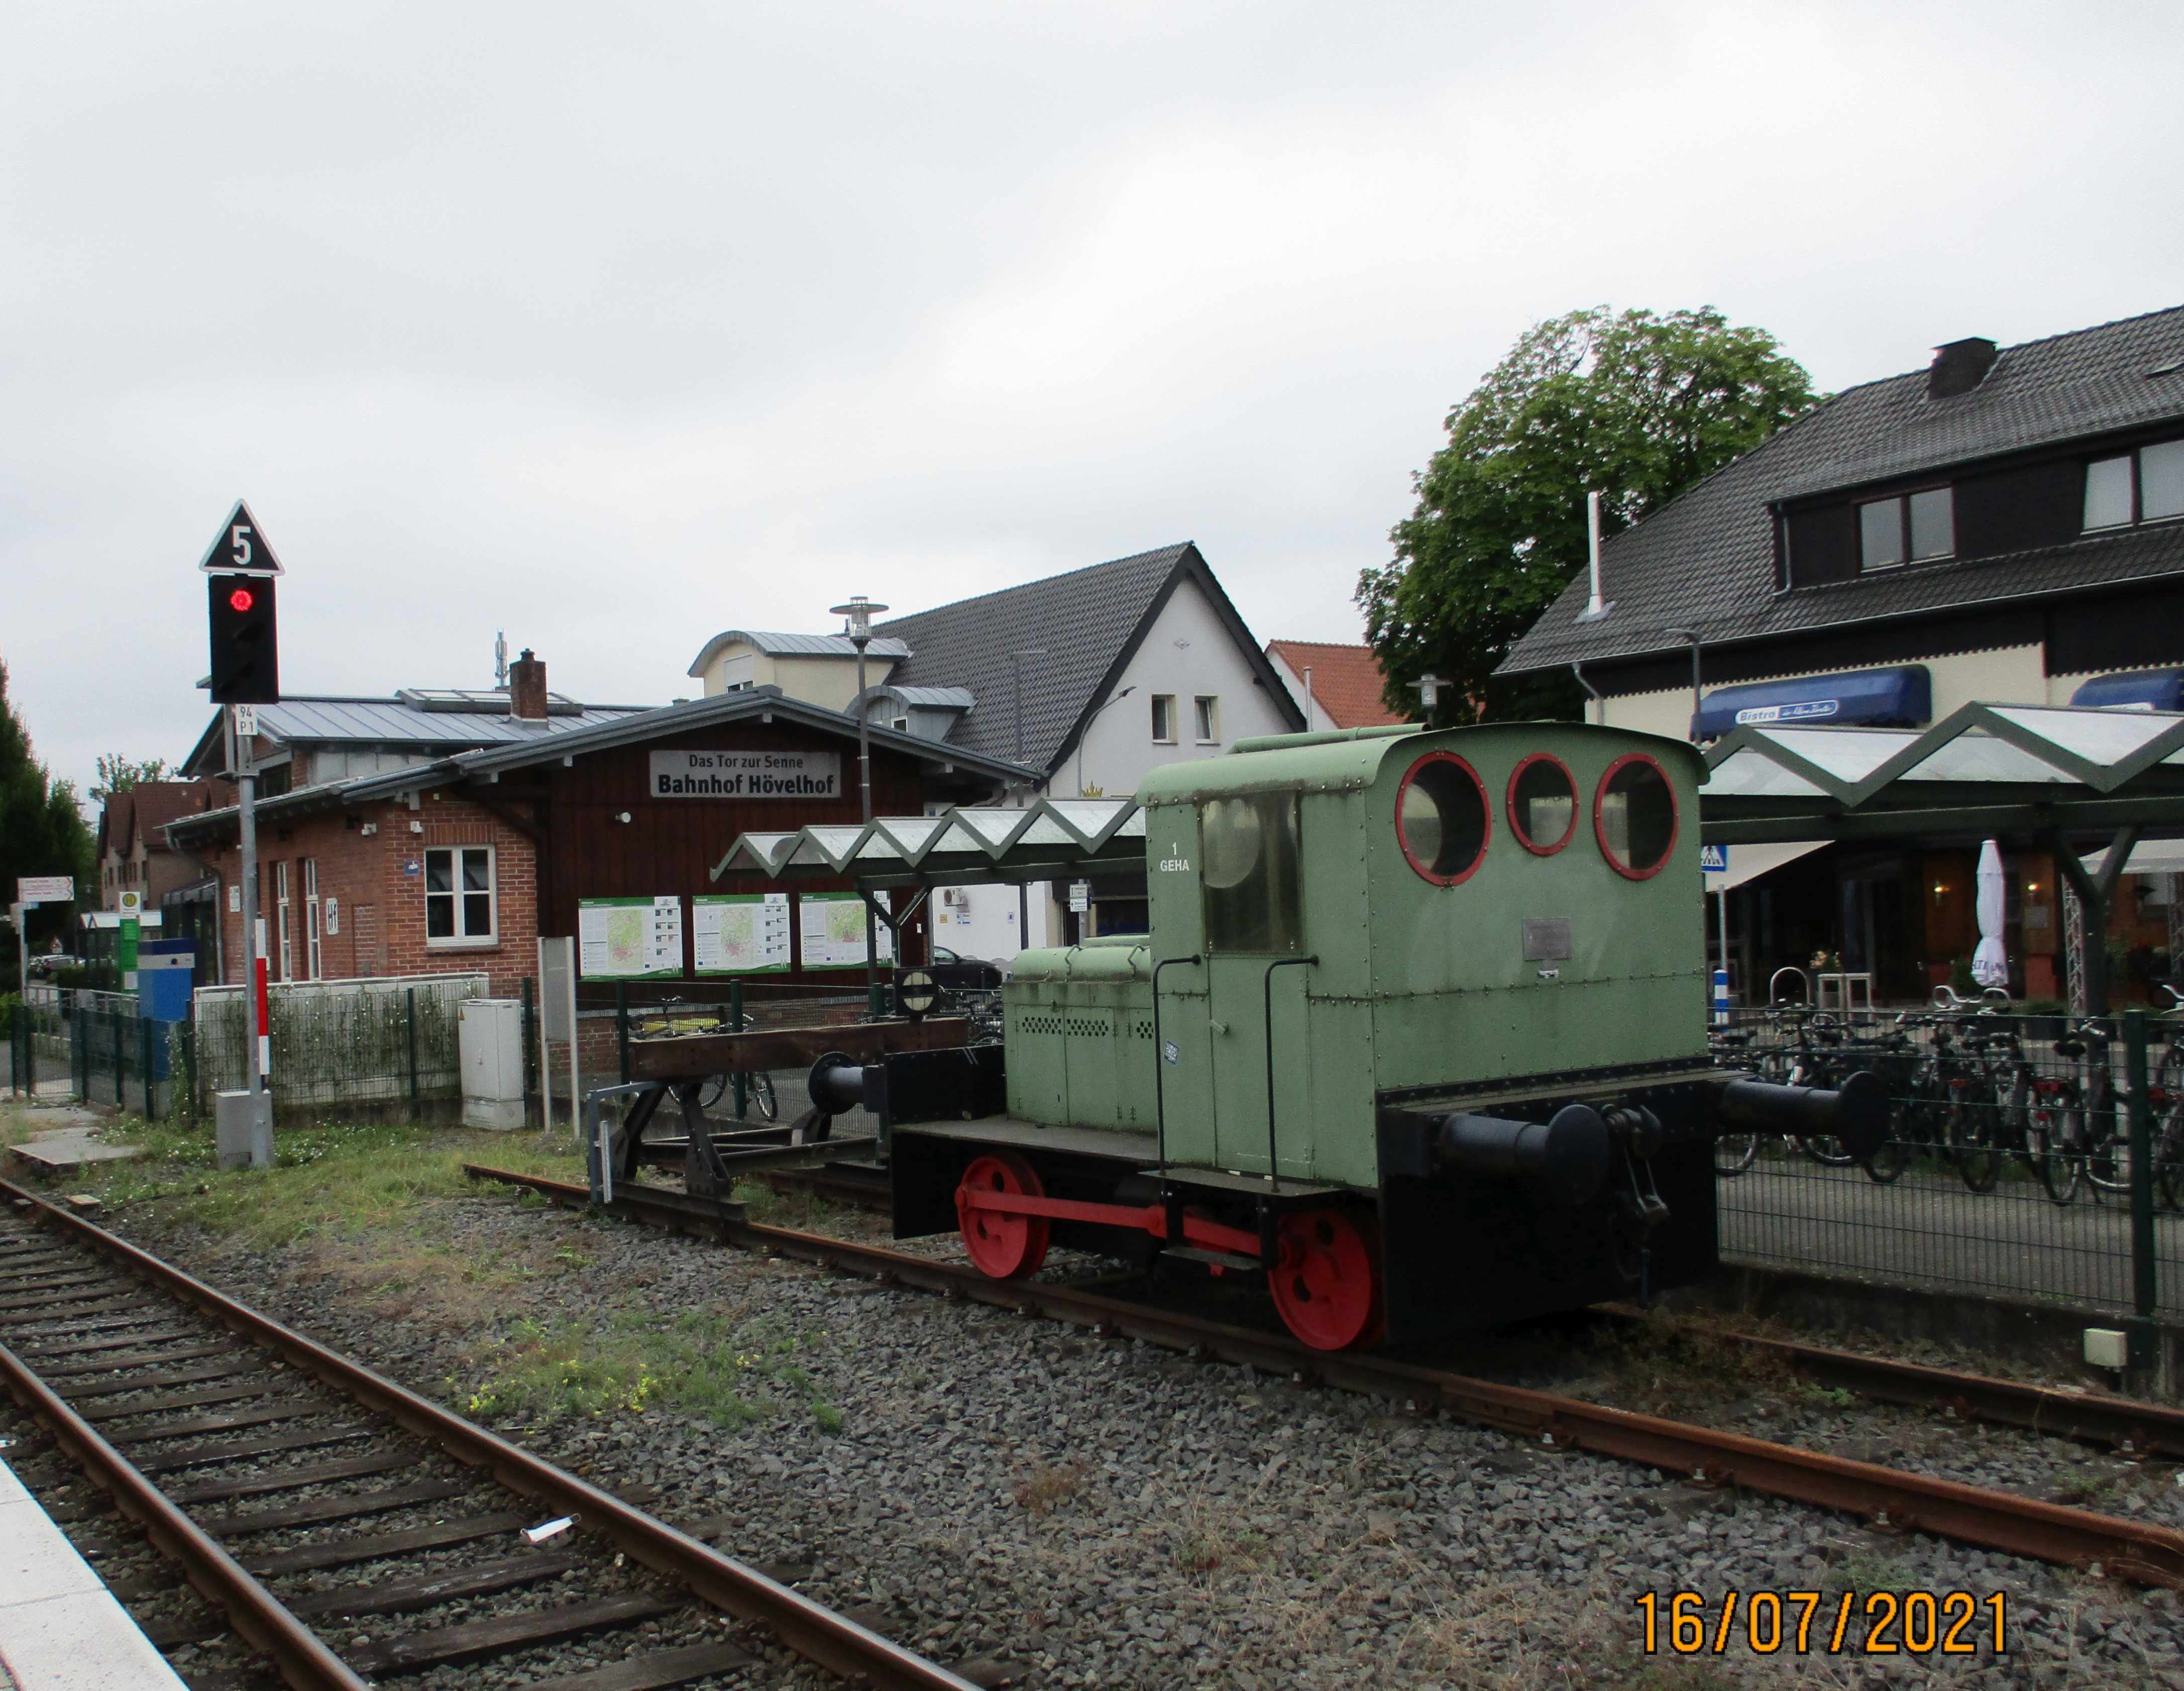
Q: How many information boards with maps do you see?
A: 3